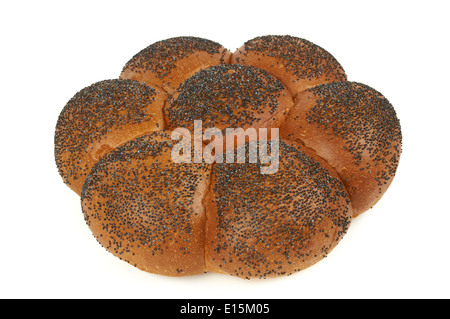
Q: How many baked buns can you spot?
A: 7